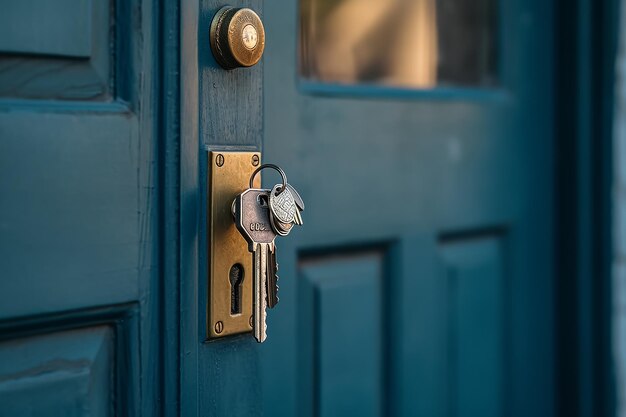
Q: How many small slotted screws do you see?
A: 4